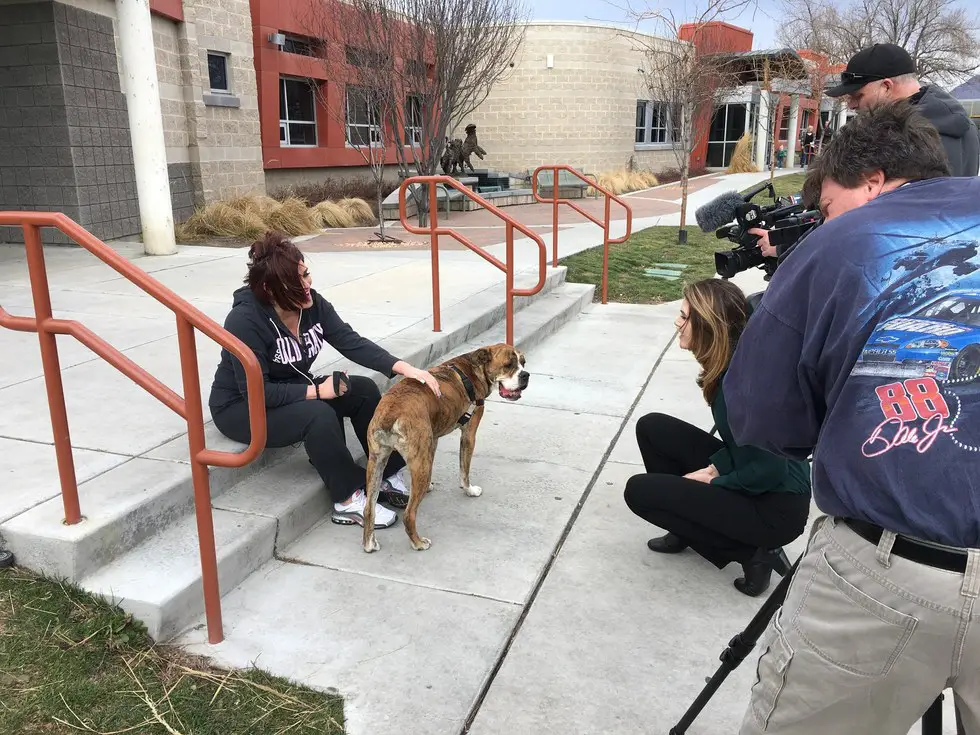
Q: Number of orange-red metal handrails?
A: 3